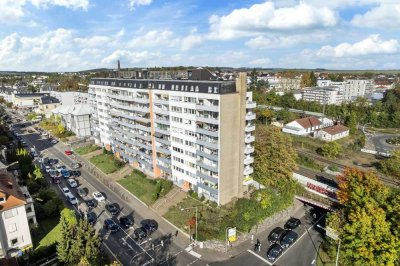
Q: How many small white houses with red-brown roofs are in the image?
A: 2